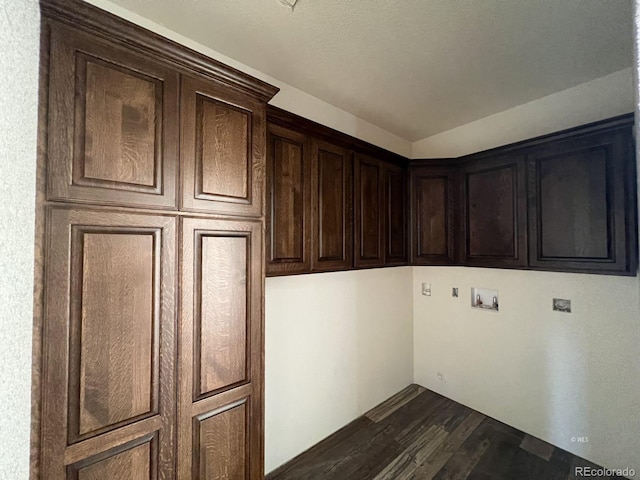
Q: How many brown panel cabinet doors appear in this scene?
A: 11